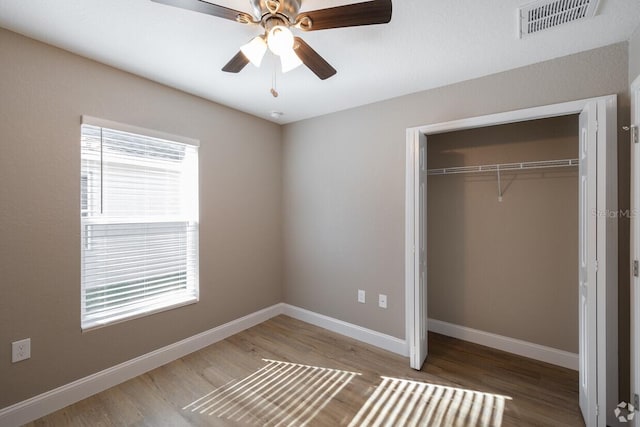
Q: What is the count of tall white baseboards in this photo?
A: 3